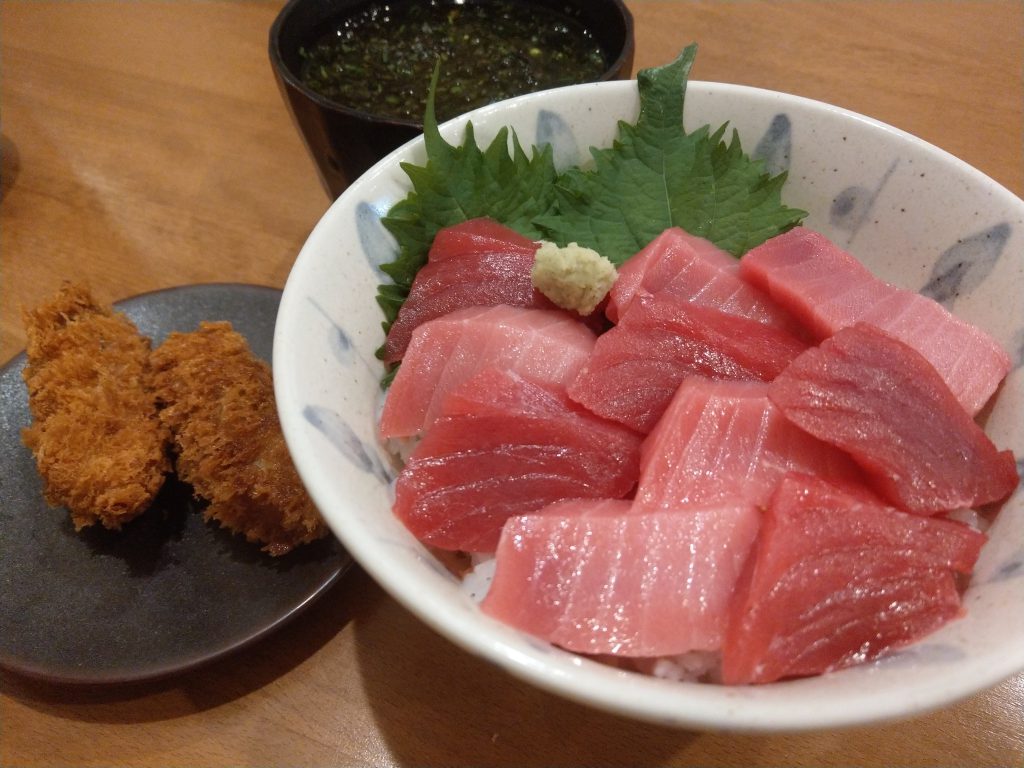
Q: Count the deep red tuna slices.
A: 5